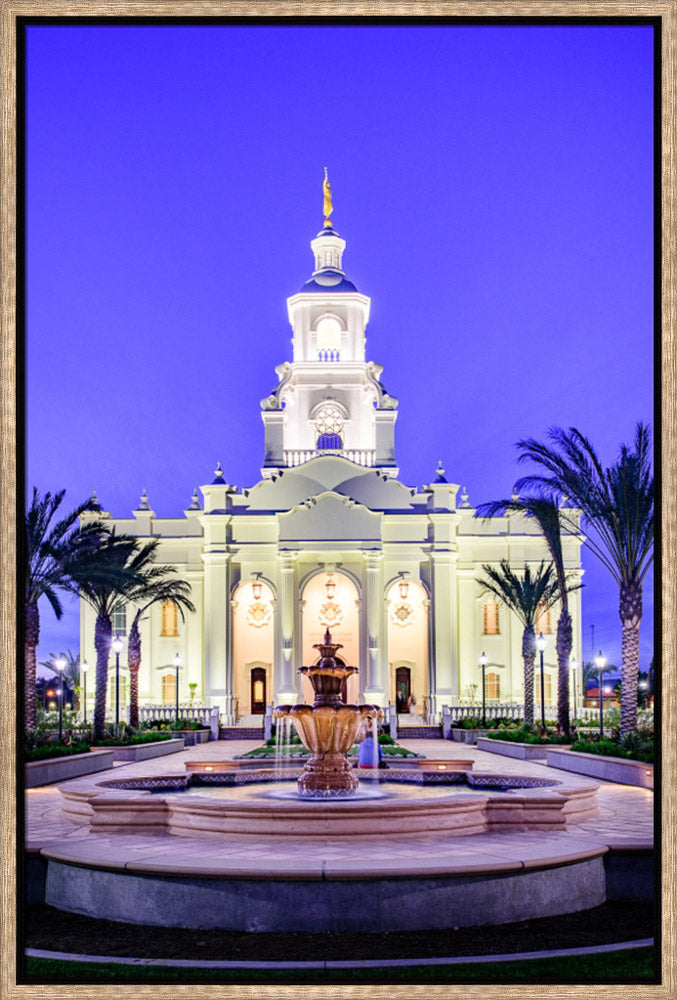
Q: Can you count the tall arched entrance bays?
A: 3